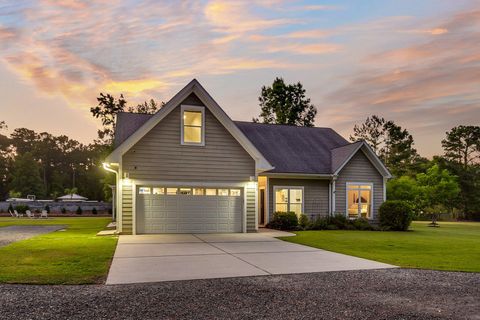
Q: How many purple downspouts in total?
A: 0